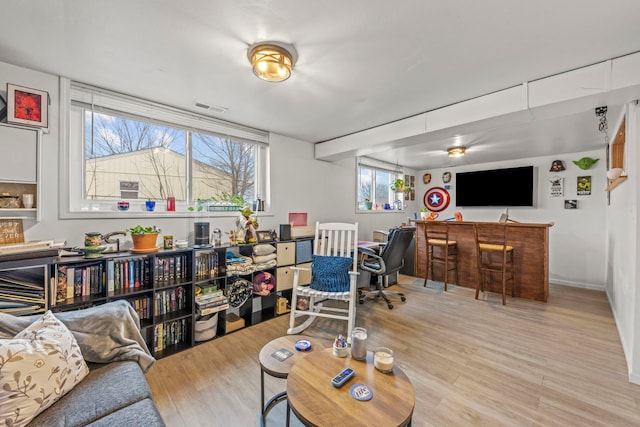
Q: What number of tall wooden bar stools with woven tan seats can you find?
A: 2